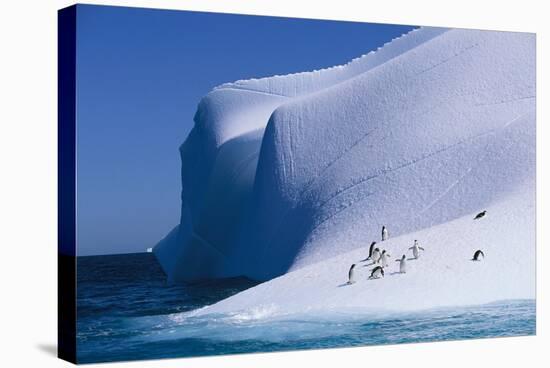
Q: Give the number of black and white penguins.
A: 10